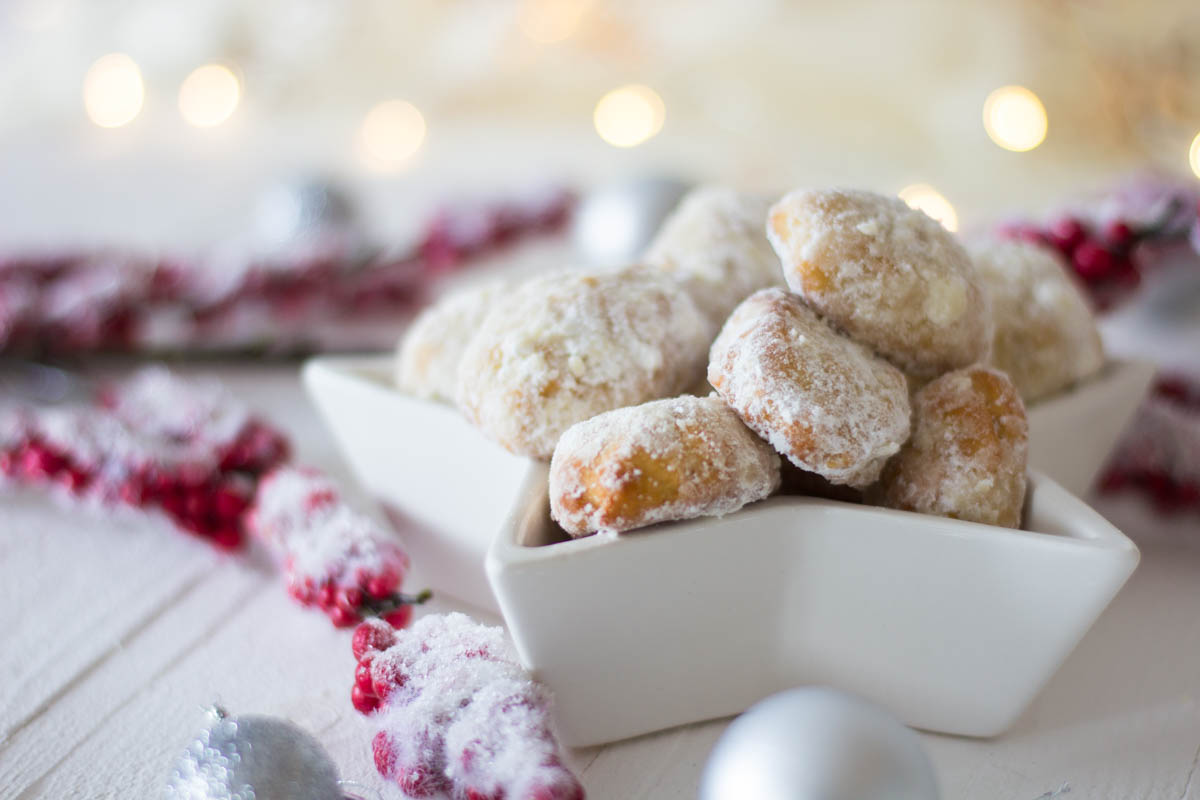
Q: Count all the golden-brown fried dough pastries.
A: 8